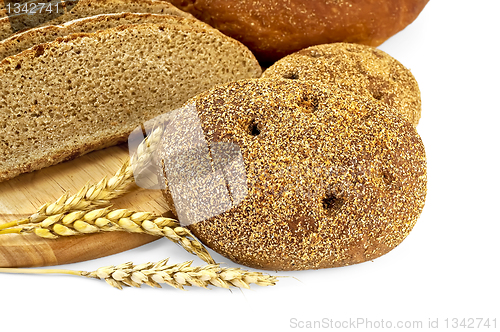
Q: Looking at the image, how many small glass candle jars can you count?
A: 0